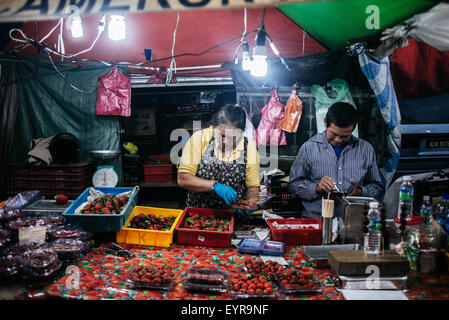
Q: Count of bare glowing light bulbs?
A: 4